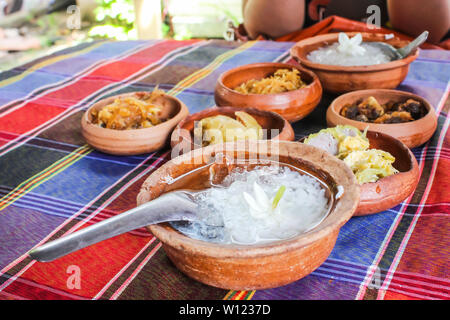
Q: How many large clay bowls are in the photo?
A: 2